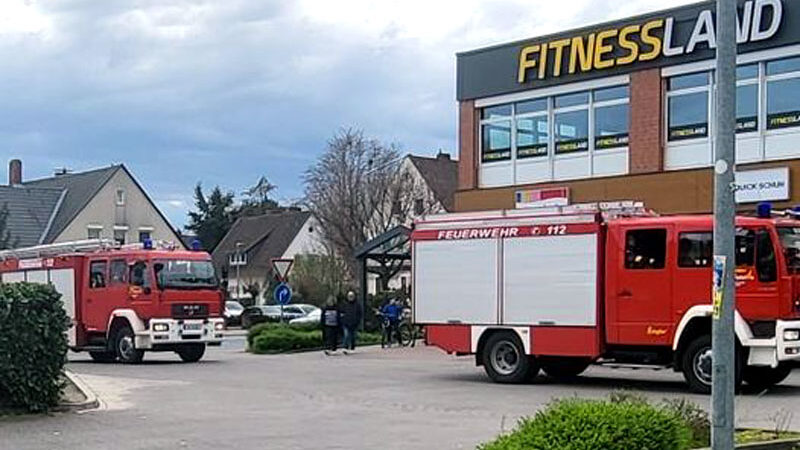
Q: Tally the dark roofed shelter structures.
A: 1